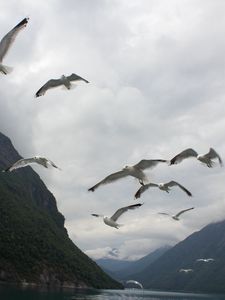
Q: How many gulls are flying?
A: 11